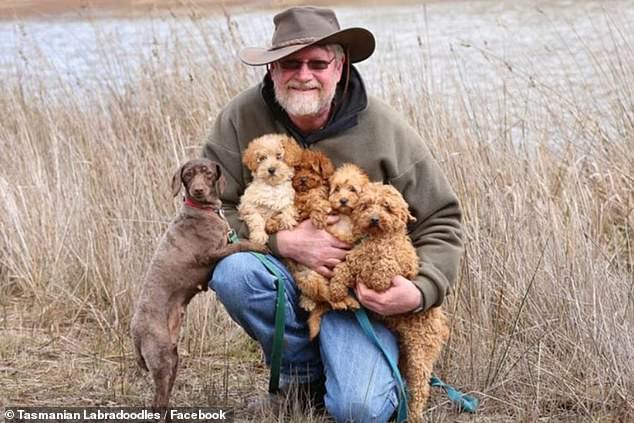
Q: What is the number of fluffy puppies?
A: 4